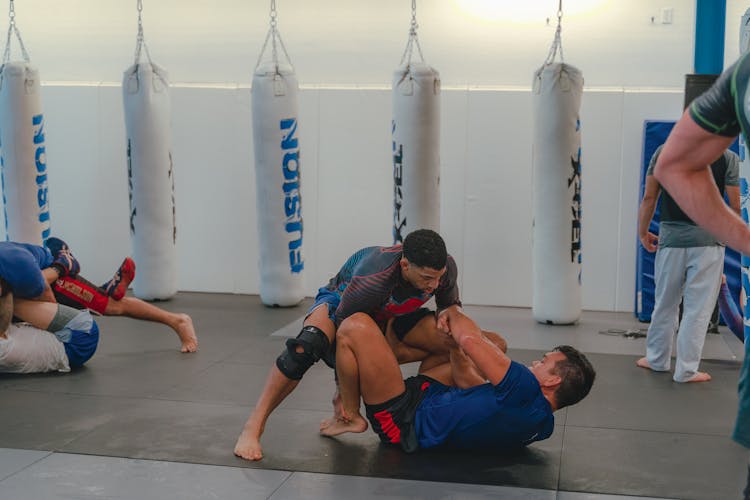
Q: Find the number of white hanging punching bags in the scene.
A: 5